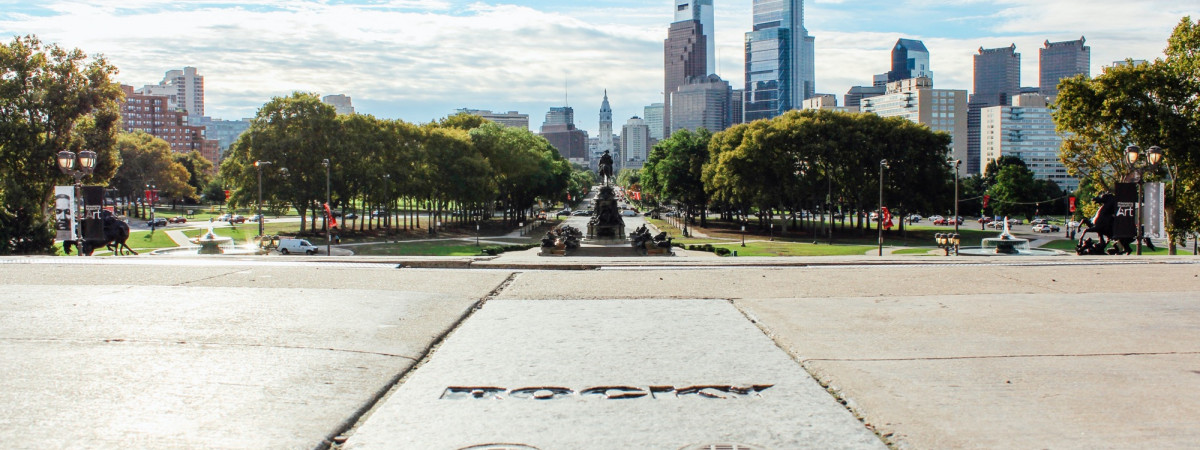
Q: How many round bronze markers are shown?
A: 2